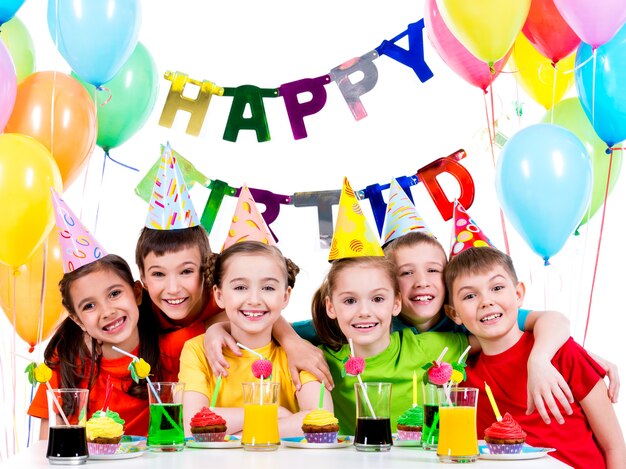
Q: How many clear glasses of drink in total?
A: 6